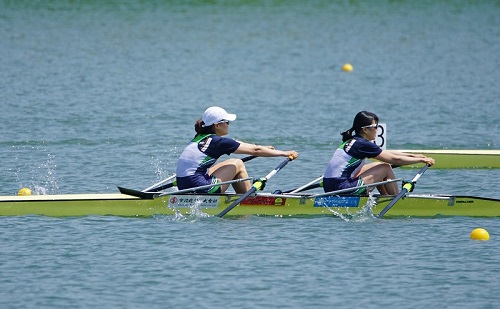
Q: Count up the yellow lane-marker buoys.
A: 3